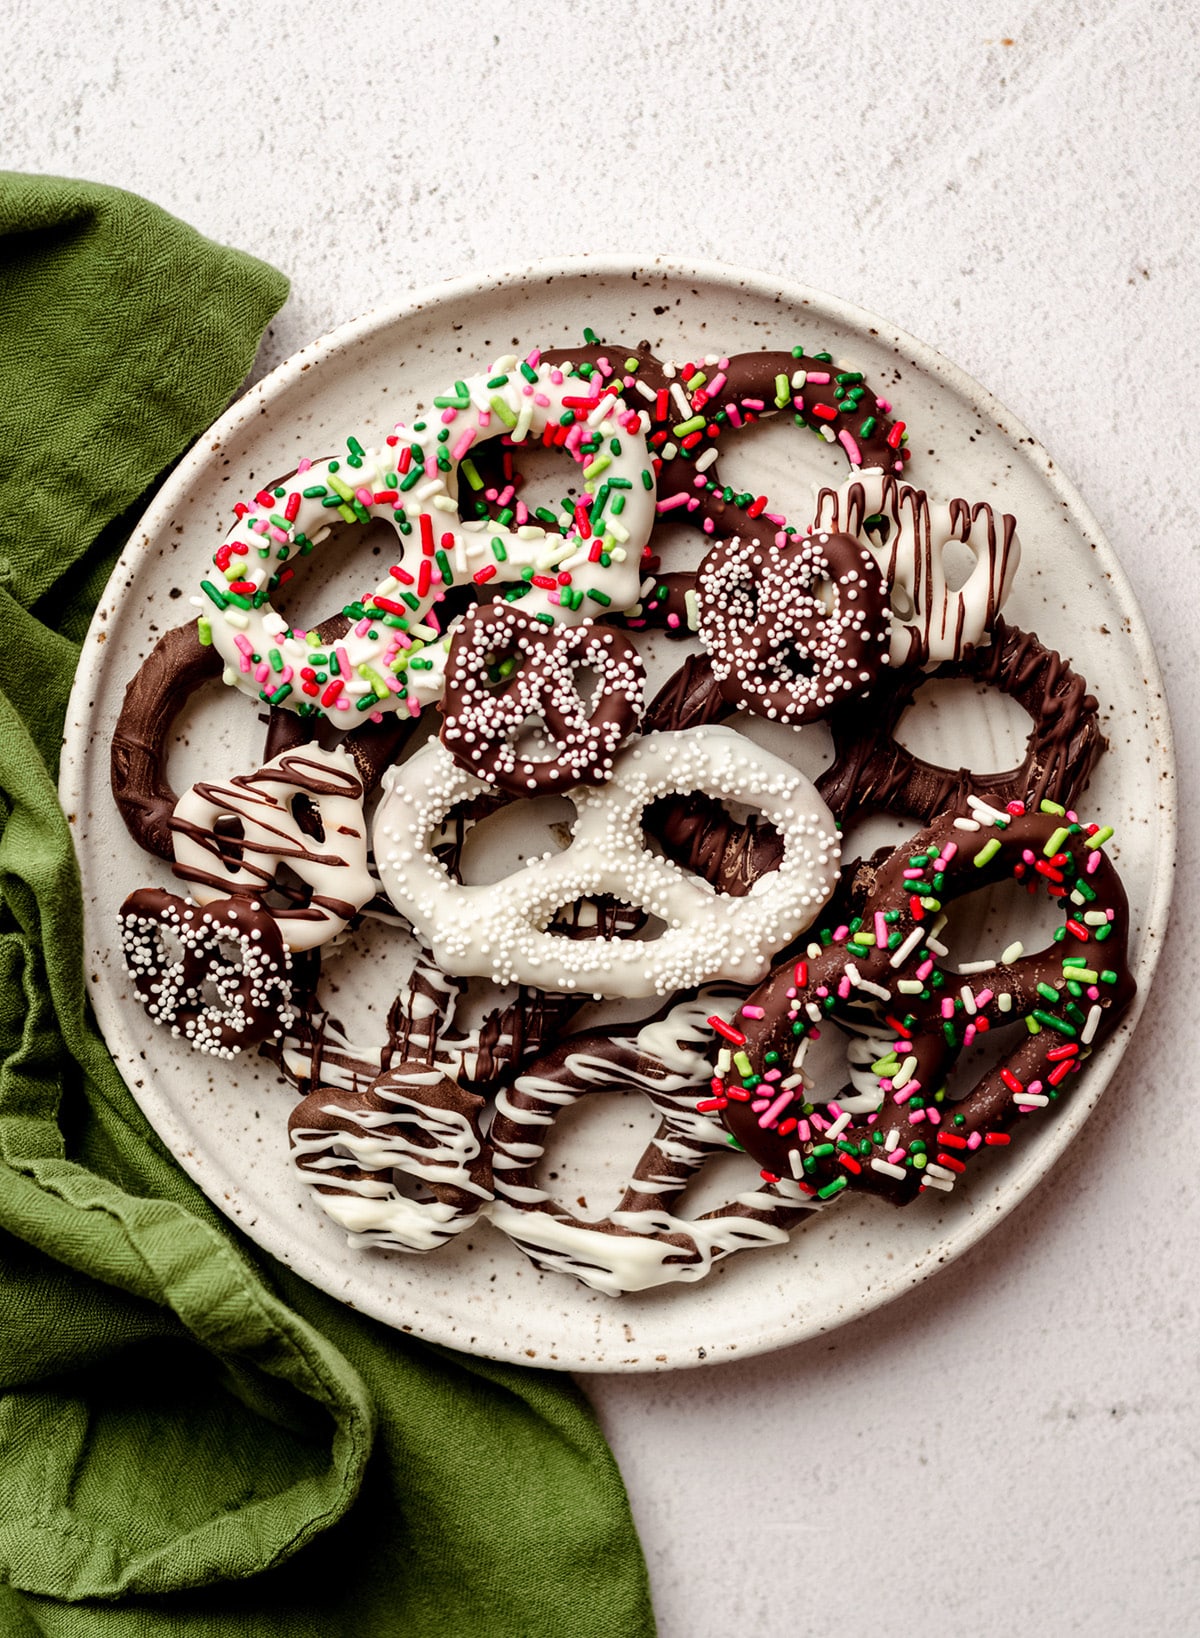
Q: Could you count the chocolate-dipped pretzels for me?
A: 14